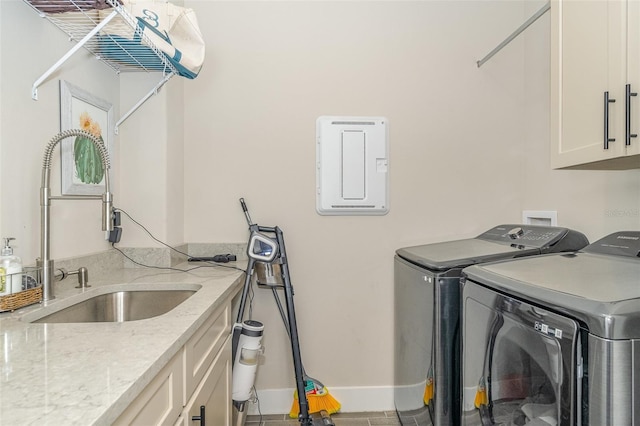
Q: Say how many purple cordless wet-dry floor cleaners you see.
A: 0